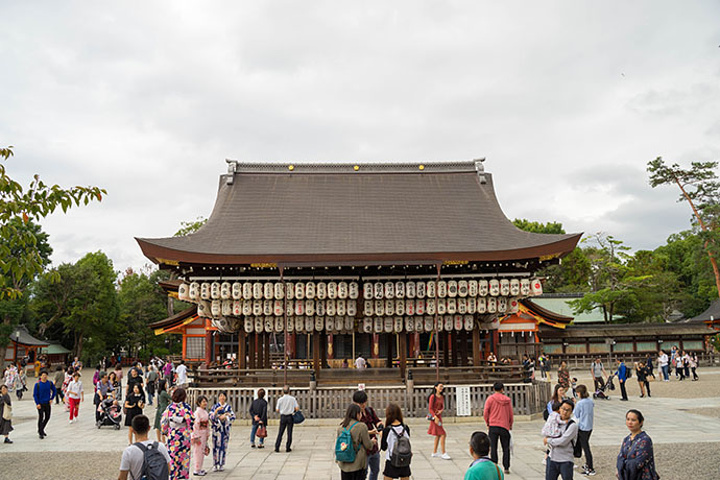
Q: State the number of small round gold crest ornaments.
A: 3